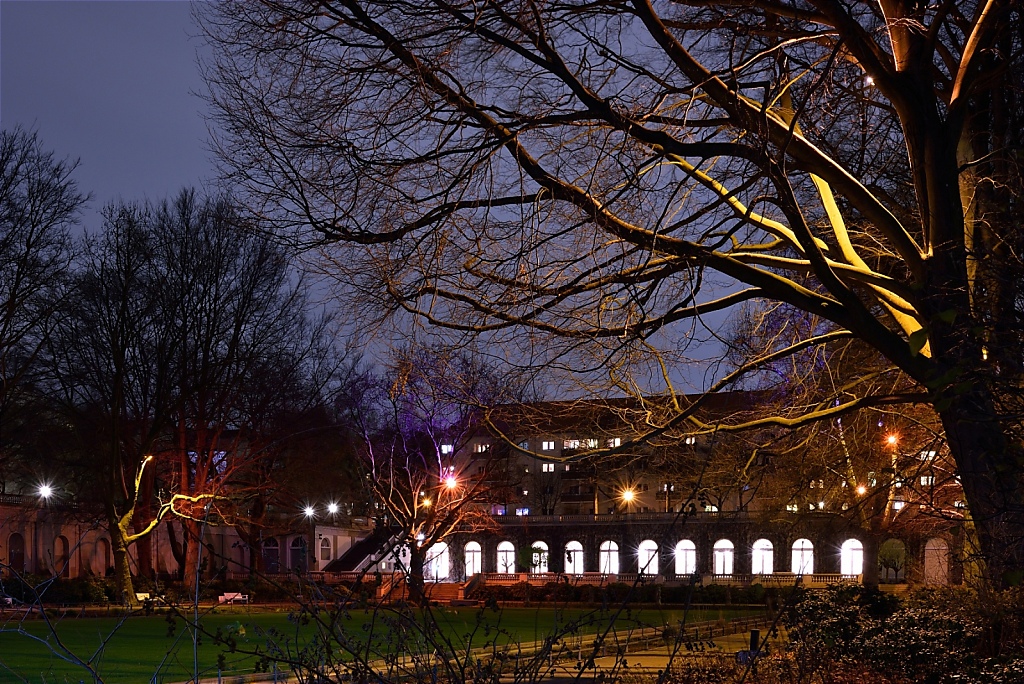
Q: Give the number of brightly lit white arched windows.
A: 12